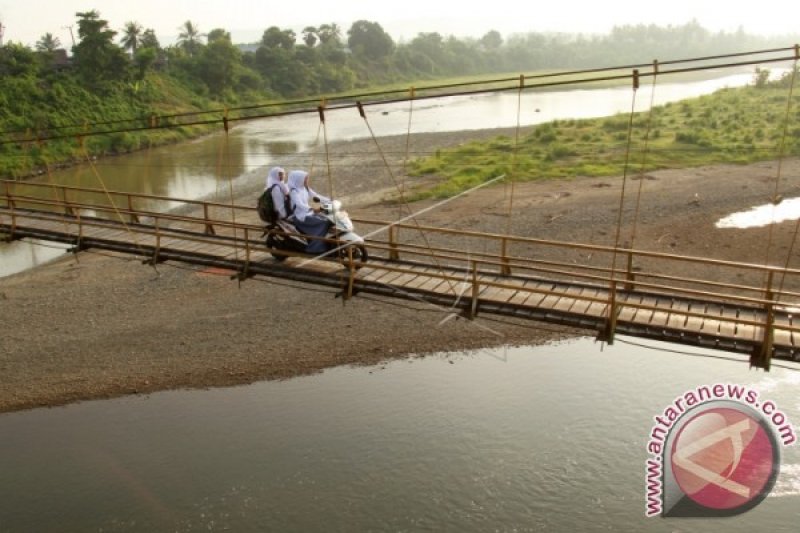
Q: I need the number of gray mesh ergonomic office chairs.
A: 0